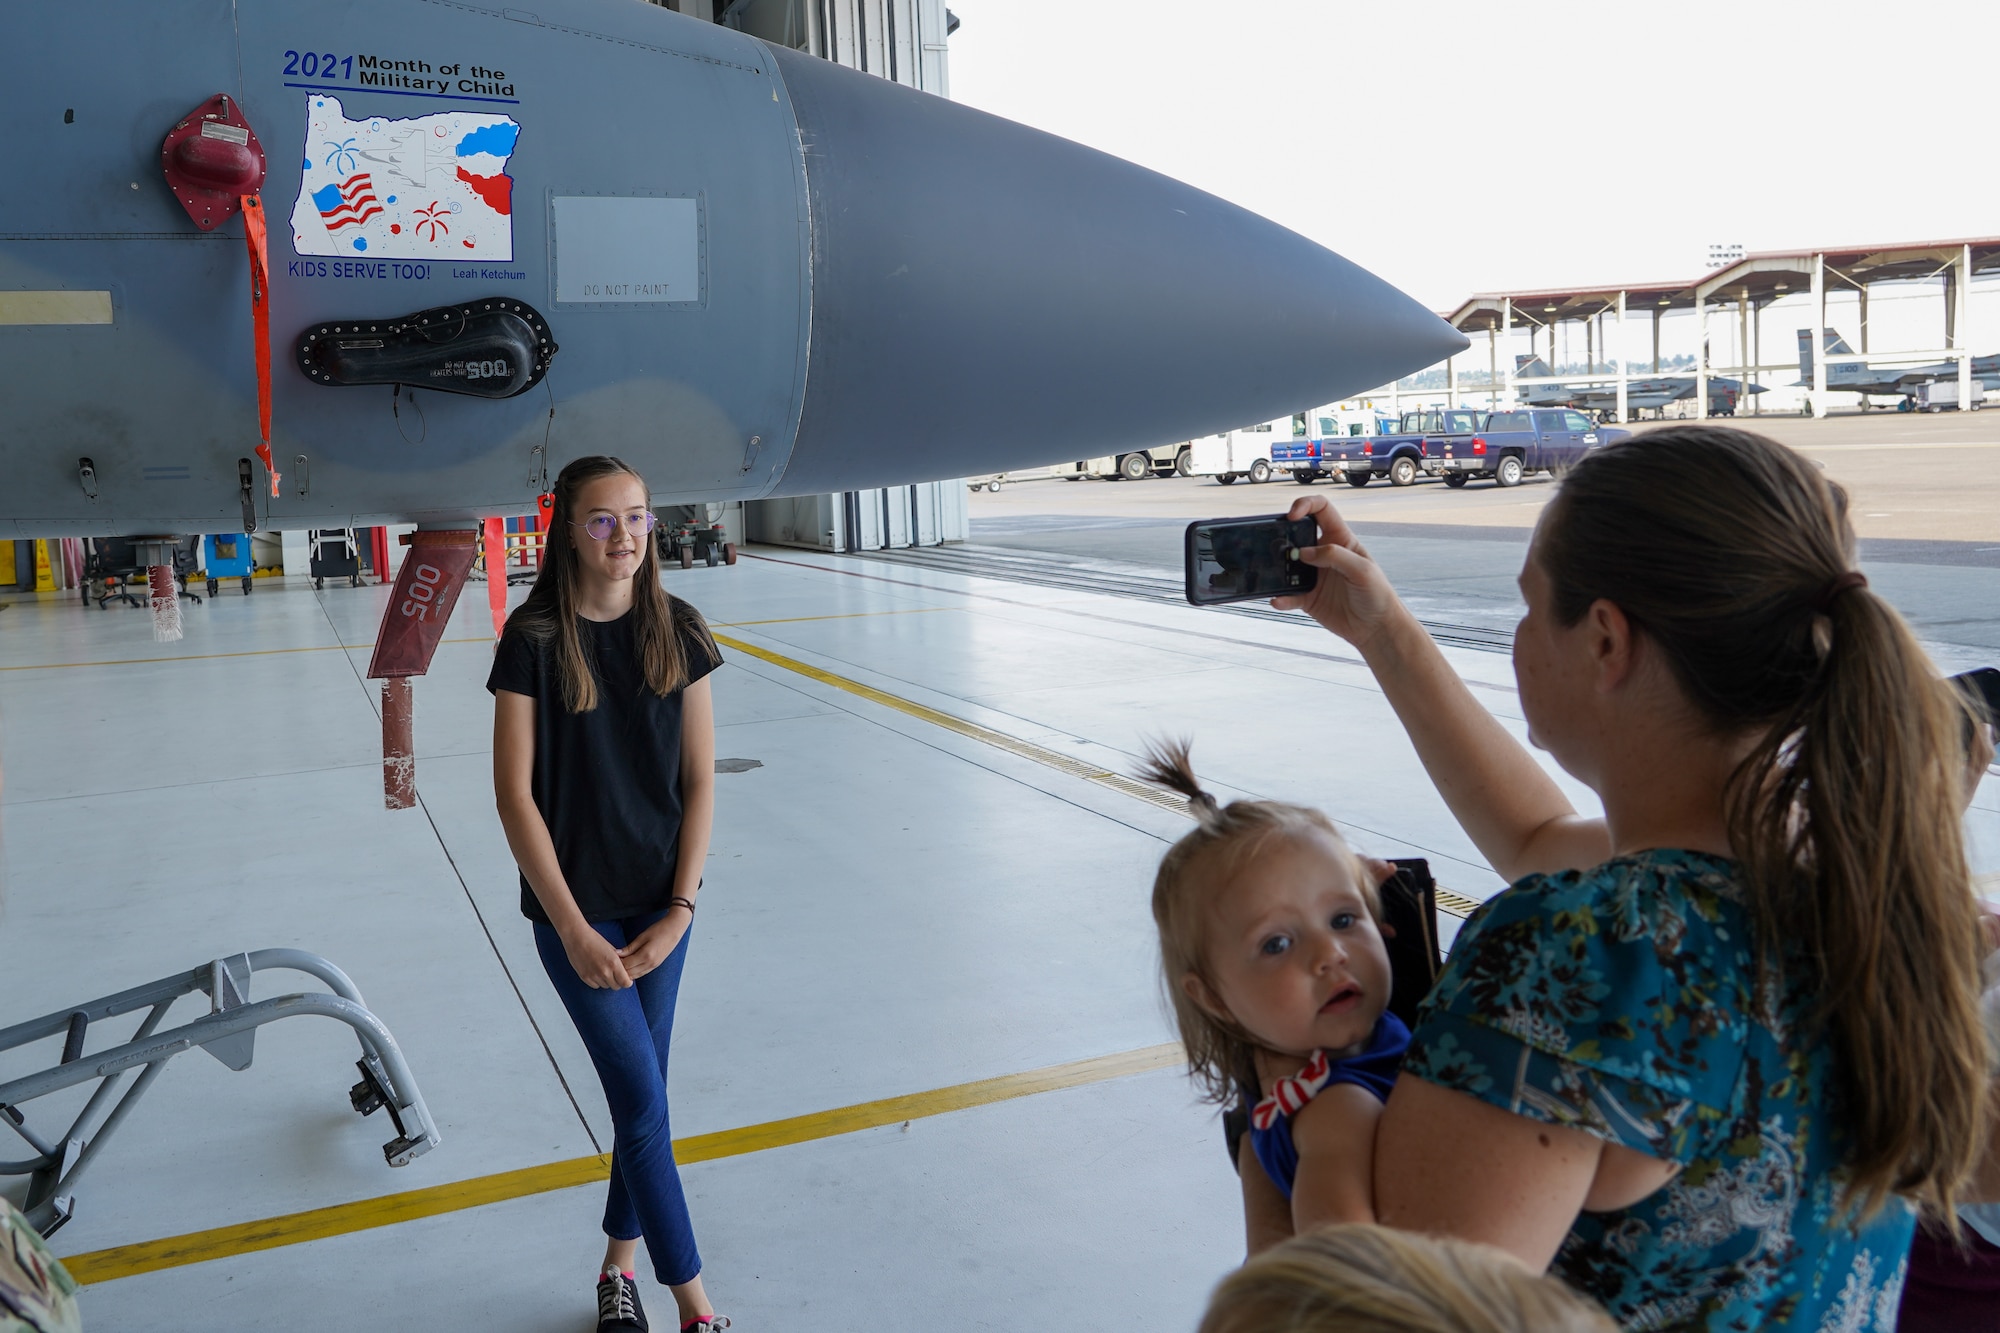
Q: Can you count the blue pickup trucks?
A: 3